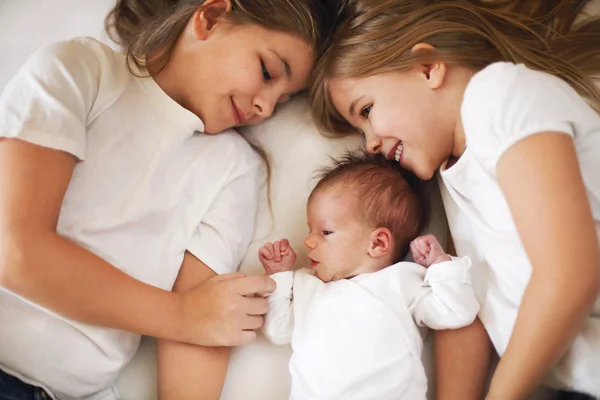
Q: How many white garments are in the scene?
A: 3